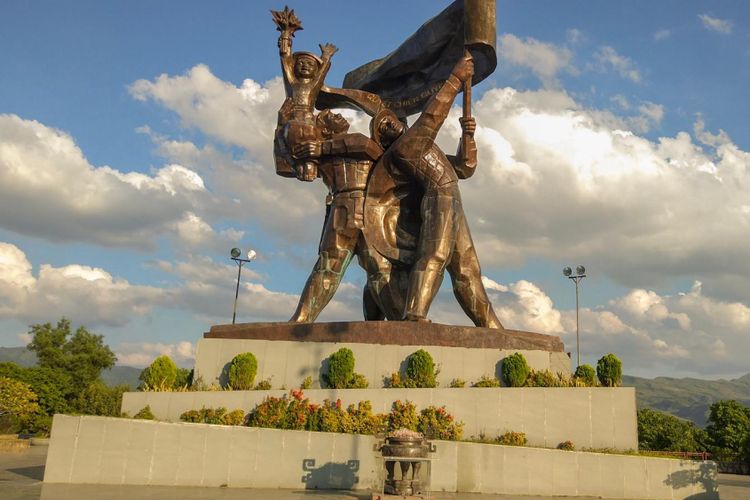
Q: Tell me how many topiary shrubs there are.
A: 7